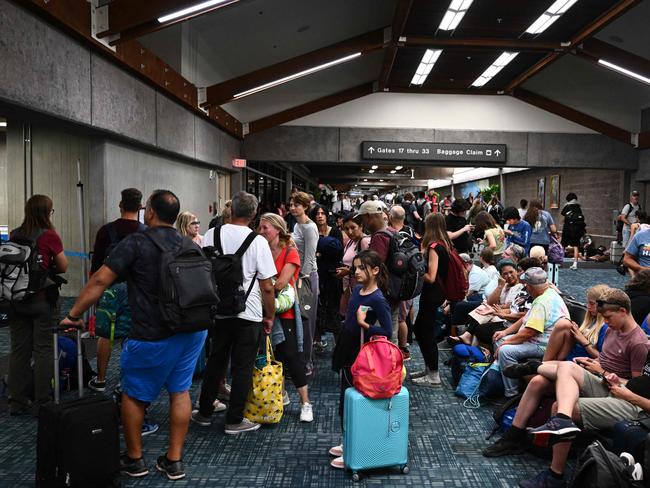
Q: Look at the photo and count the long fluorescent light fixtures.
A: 7